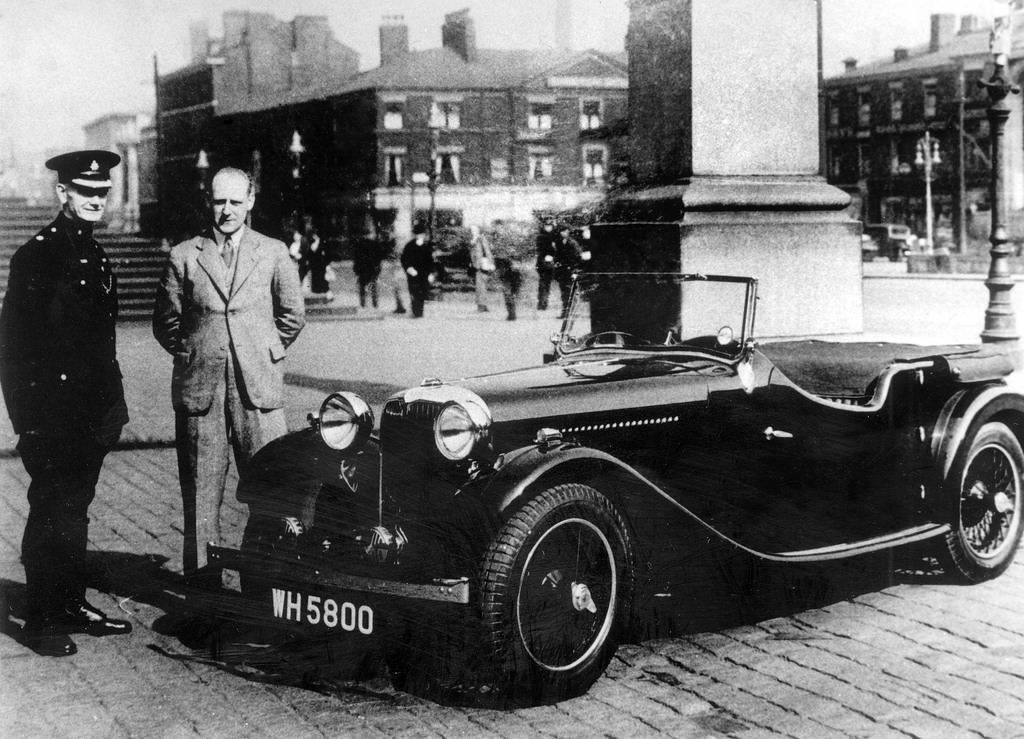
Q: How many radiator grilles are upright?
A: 1